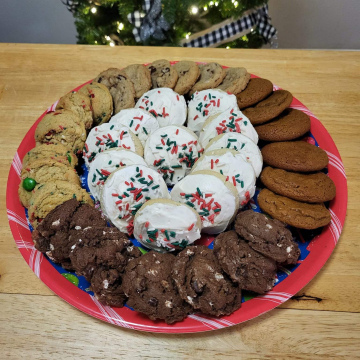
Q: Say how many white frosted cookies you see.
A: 12